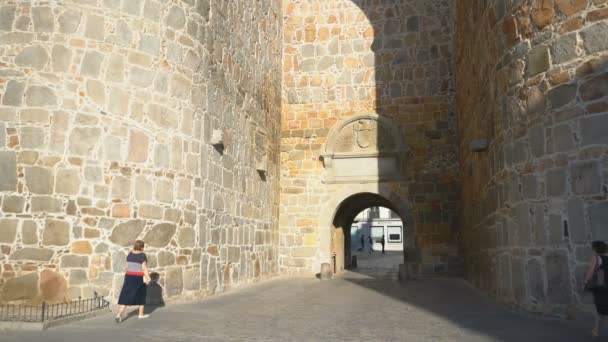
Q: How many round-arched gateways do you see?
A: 1